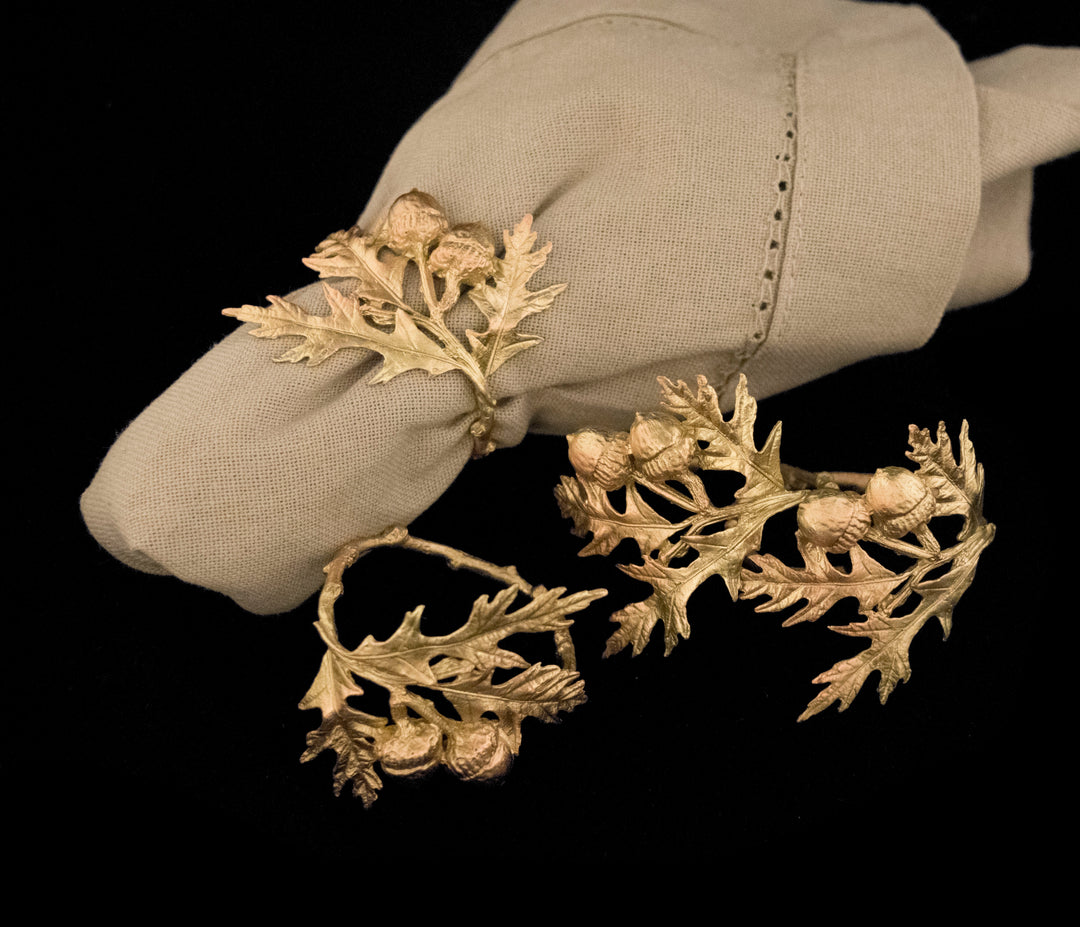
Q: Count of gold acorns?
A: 8